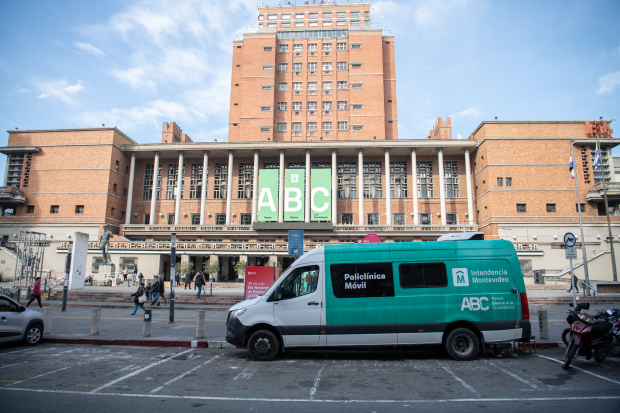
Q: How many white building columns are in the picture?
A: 14